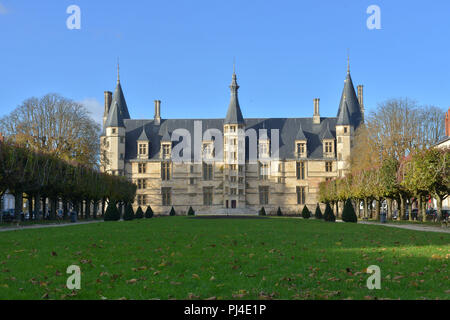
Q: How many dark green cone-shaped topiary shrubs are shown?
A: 12